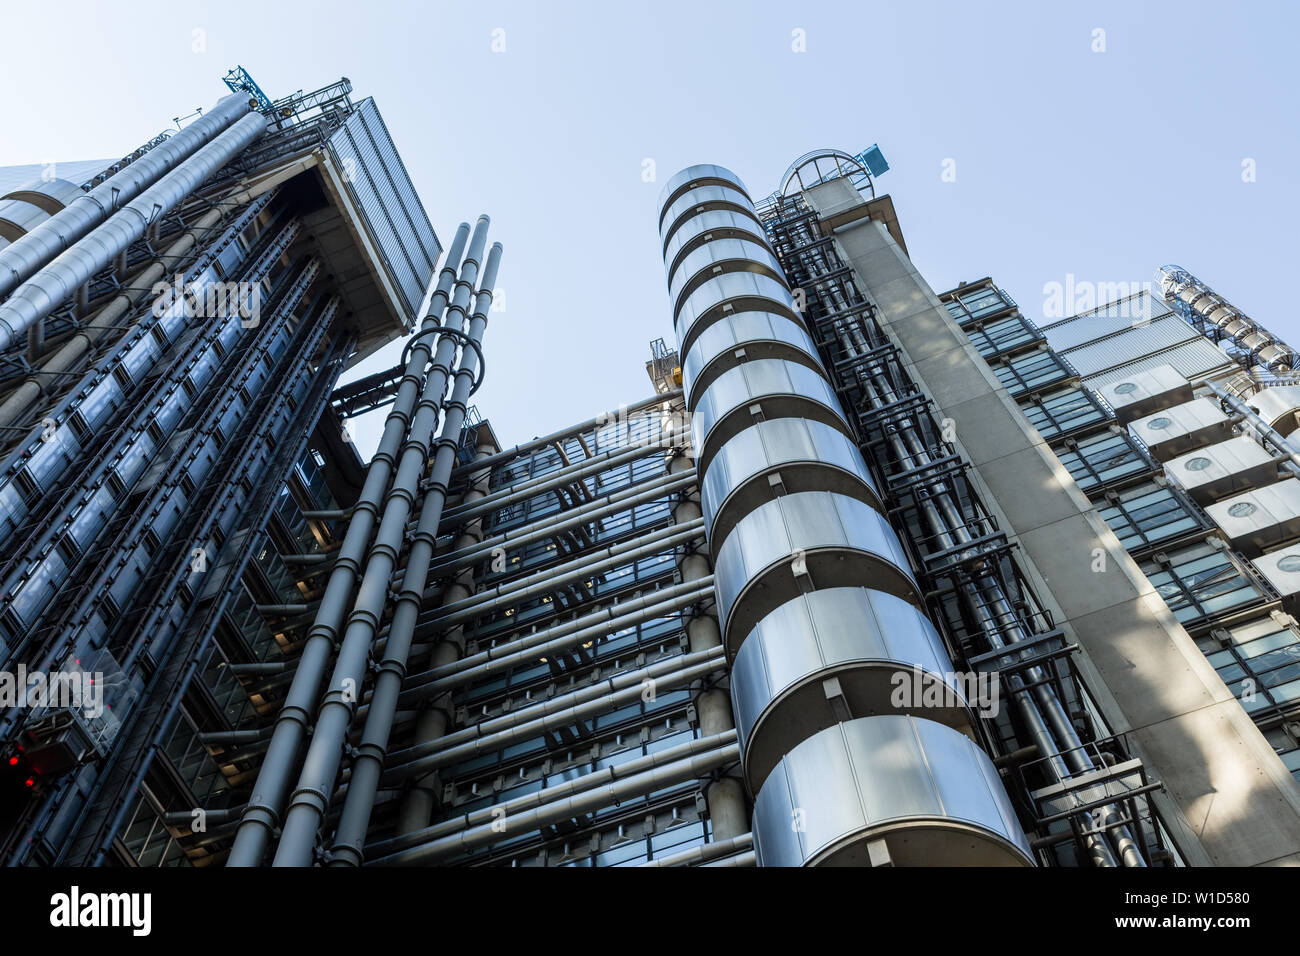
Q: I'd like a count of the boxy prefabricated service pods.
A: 5